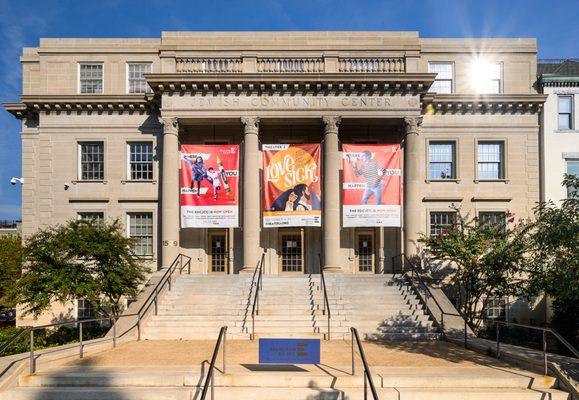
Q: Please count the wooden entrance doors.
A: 3